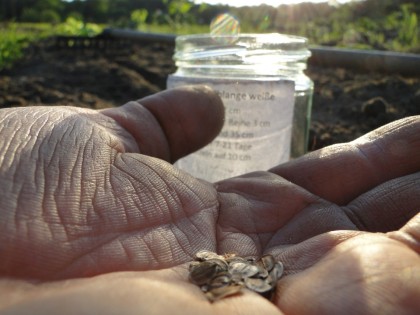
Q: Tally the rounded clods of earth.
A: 1